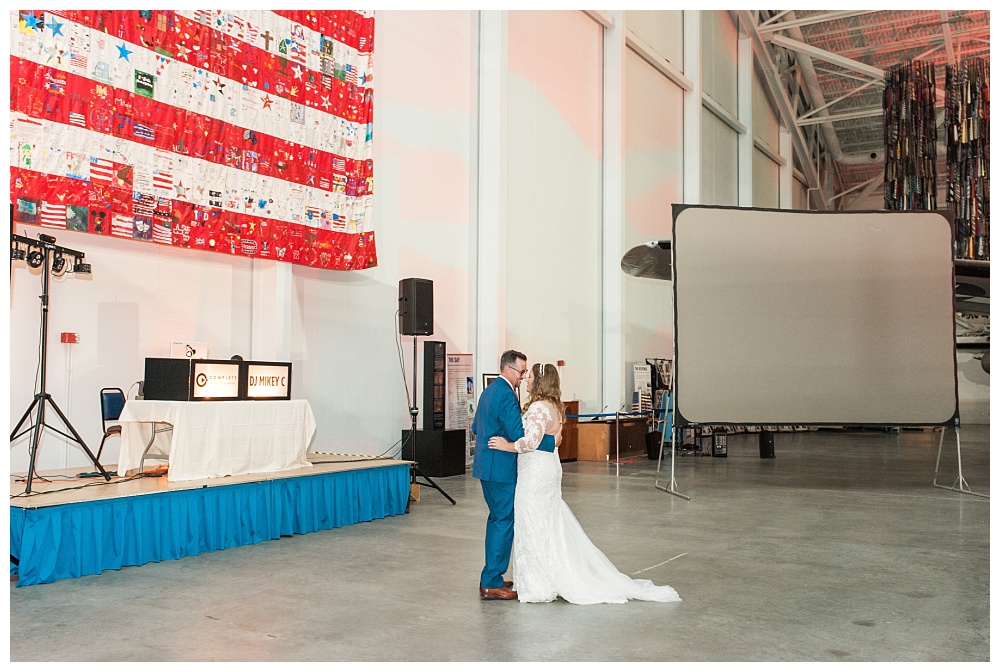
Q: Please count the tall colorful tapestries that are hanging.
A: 2